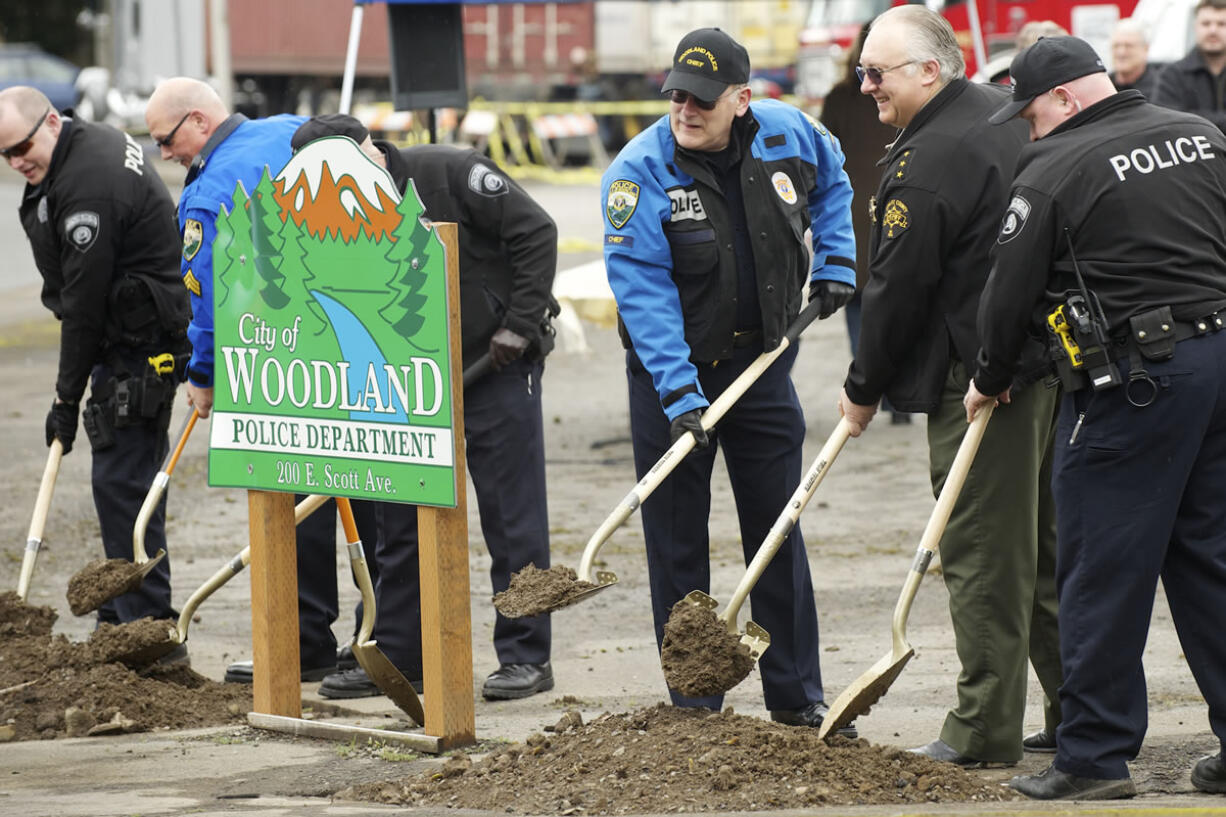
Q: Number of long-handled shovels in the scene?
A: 7